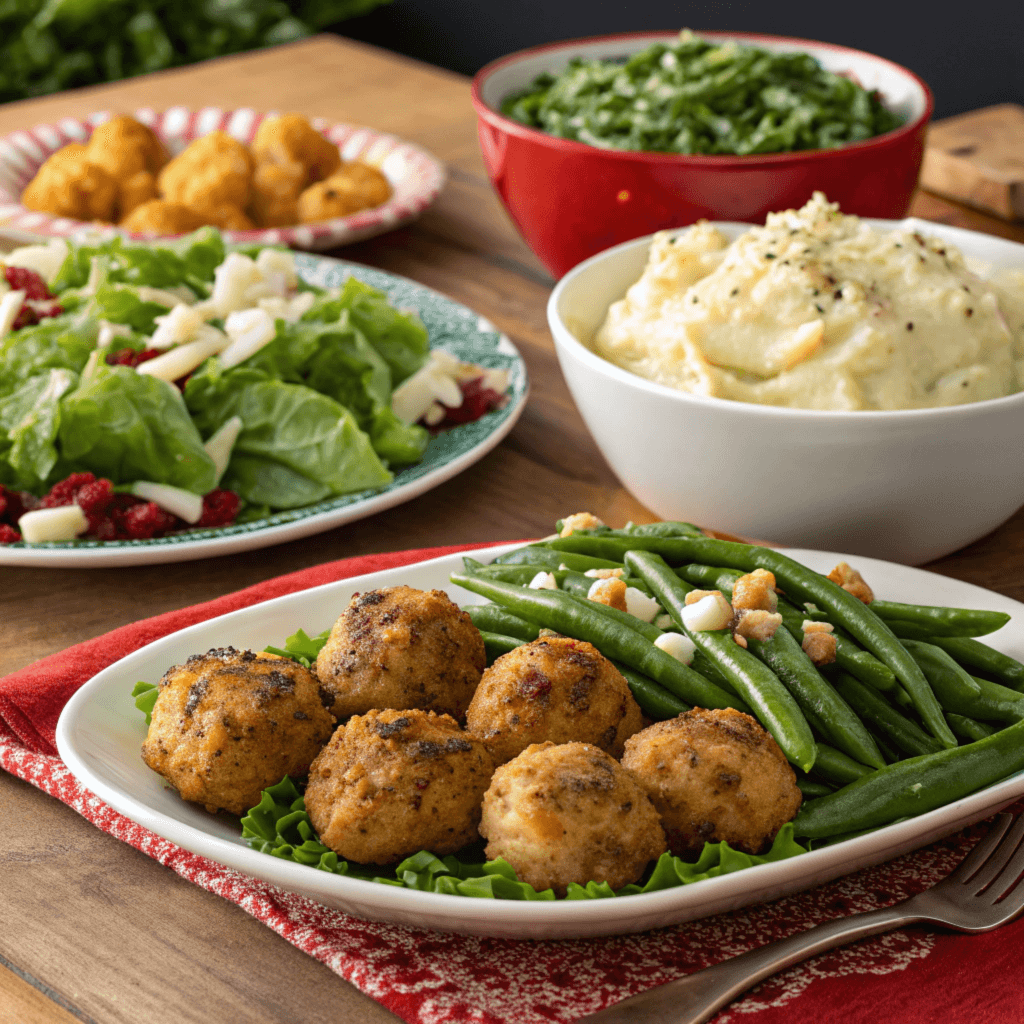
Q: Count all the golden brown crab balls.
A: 6